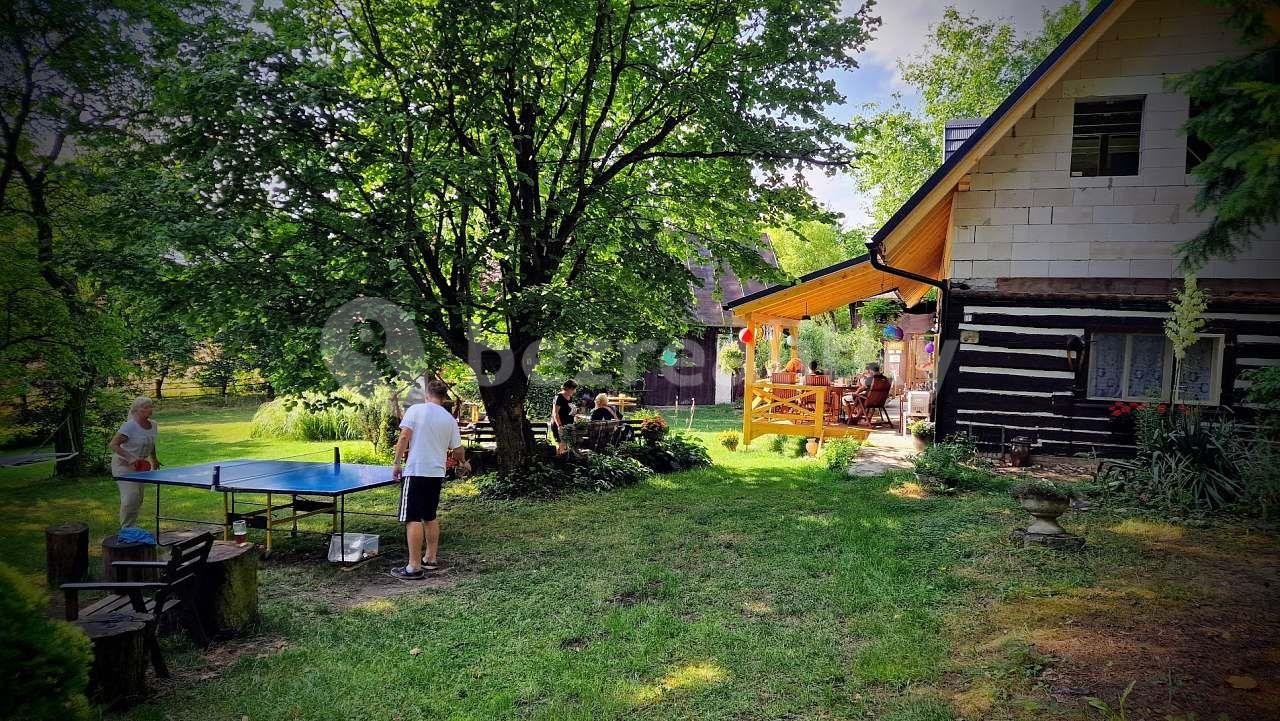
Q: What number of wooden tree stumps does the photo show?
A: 4